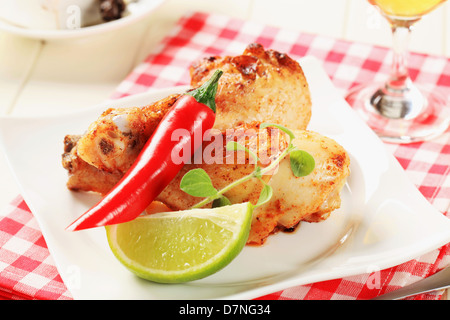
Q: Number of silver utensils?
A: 1